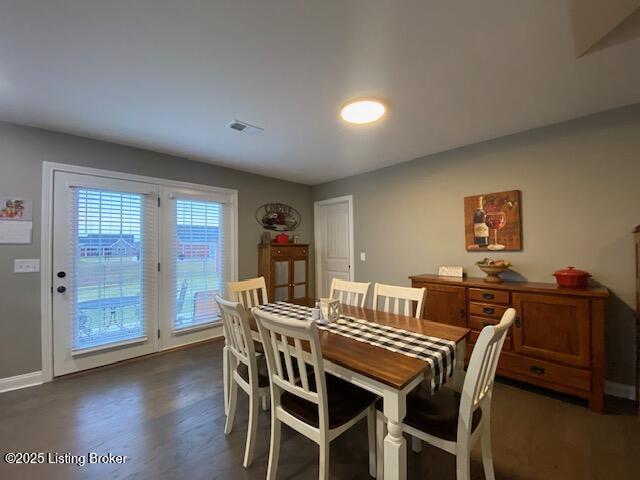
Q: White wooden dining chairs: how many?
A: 6